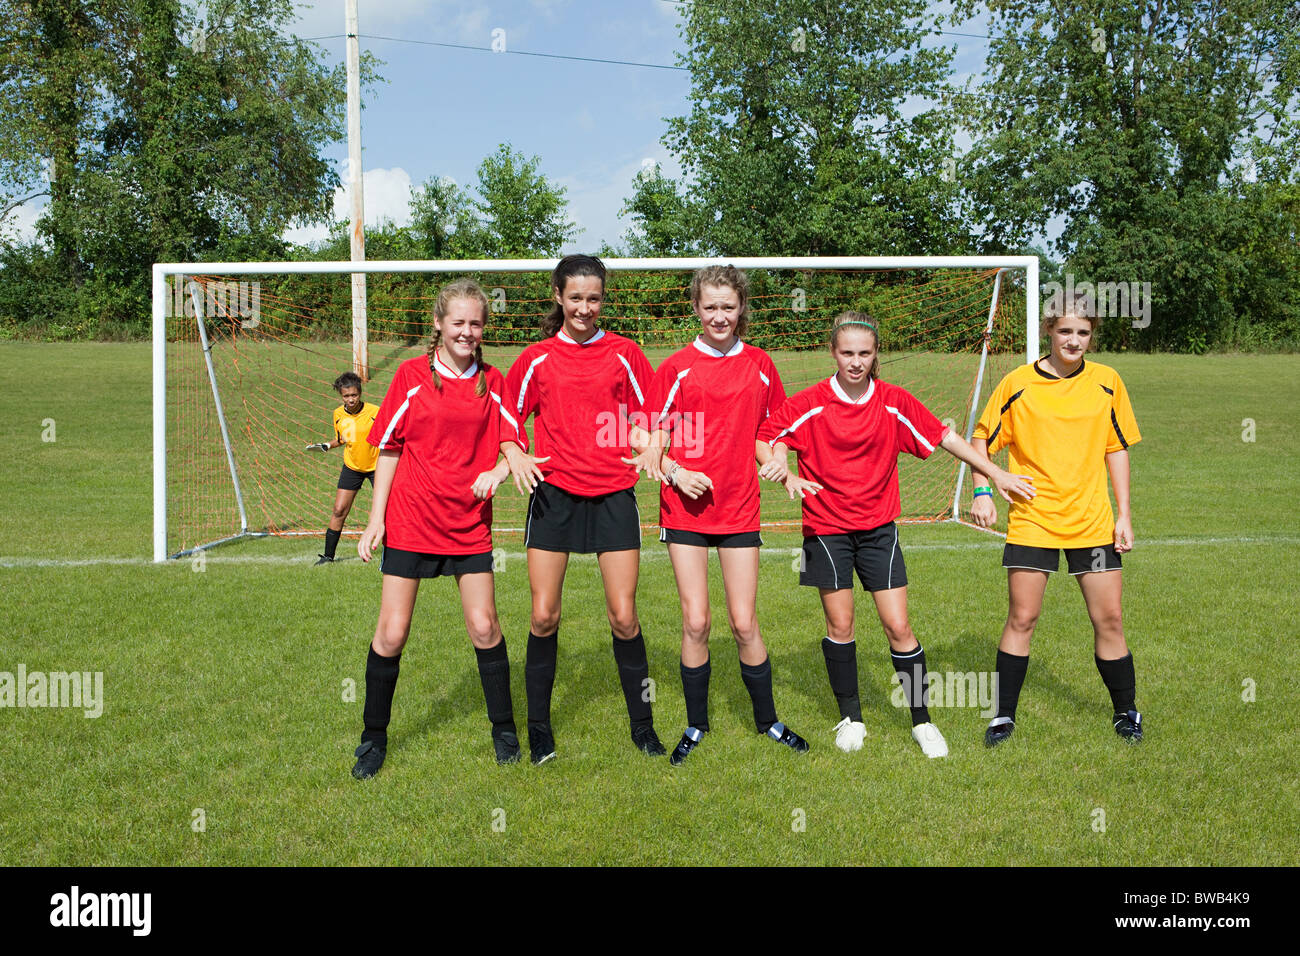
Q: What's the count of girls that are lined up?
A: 5